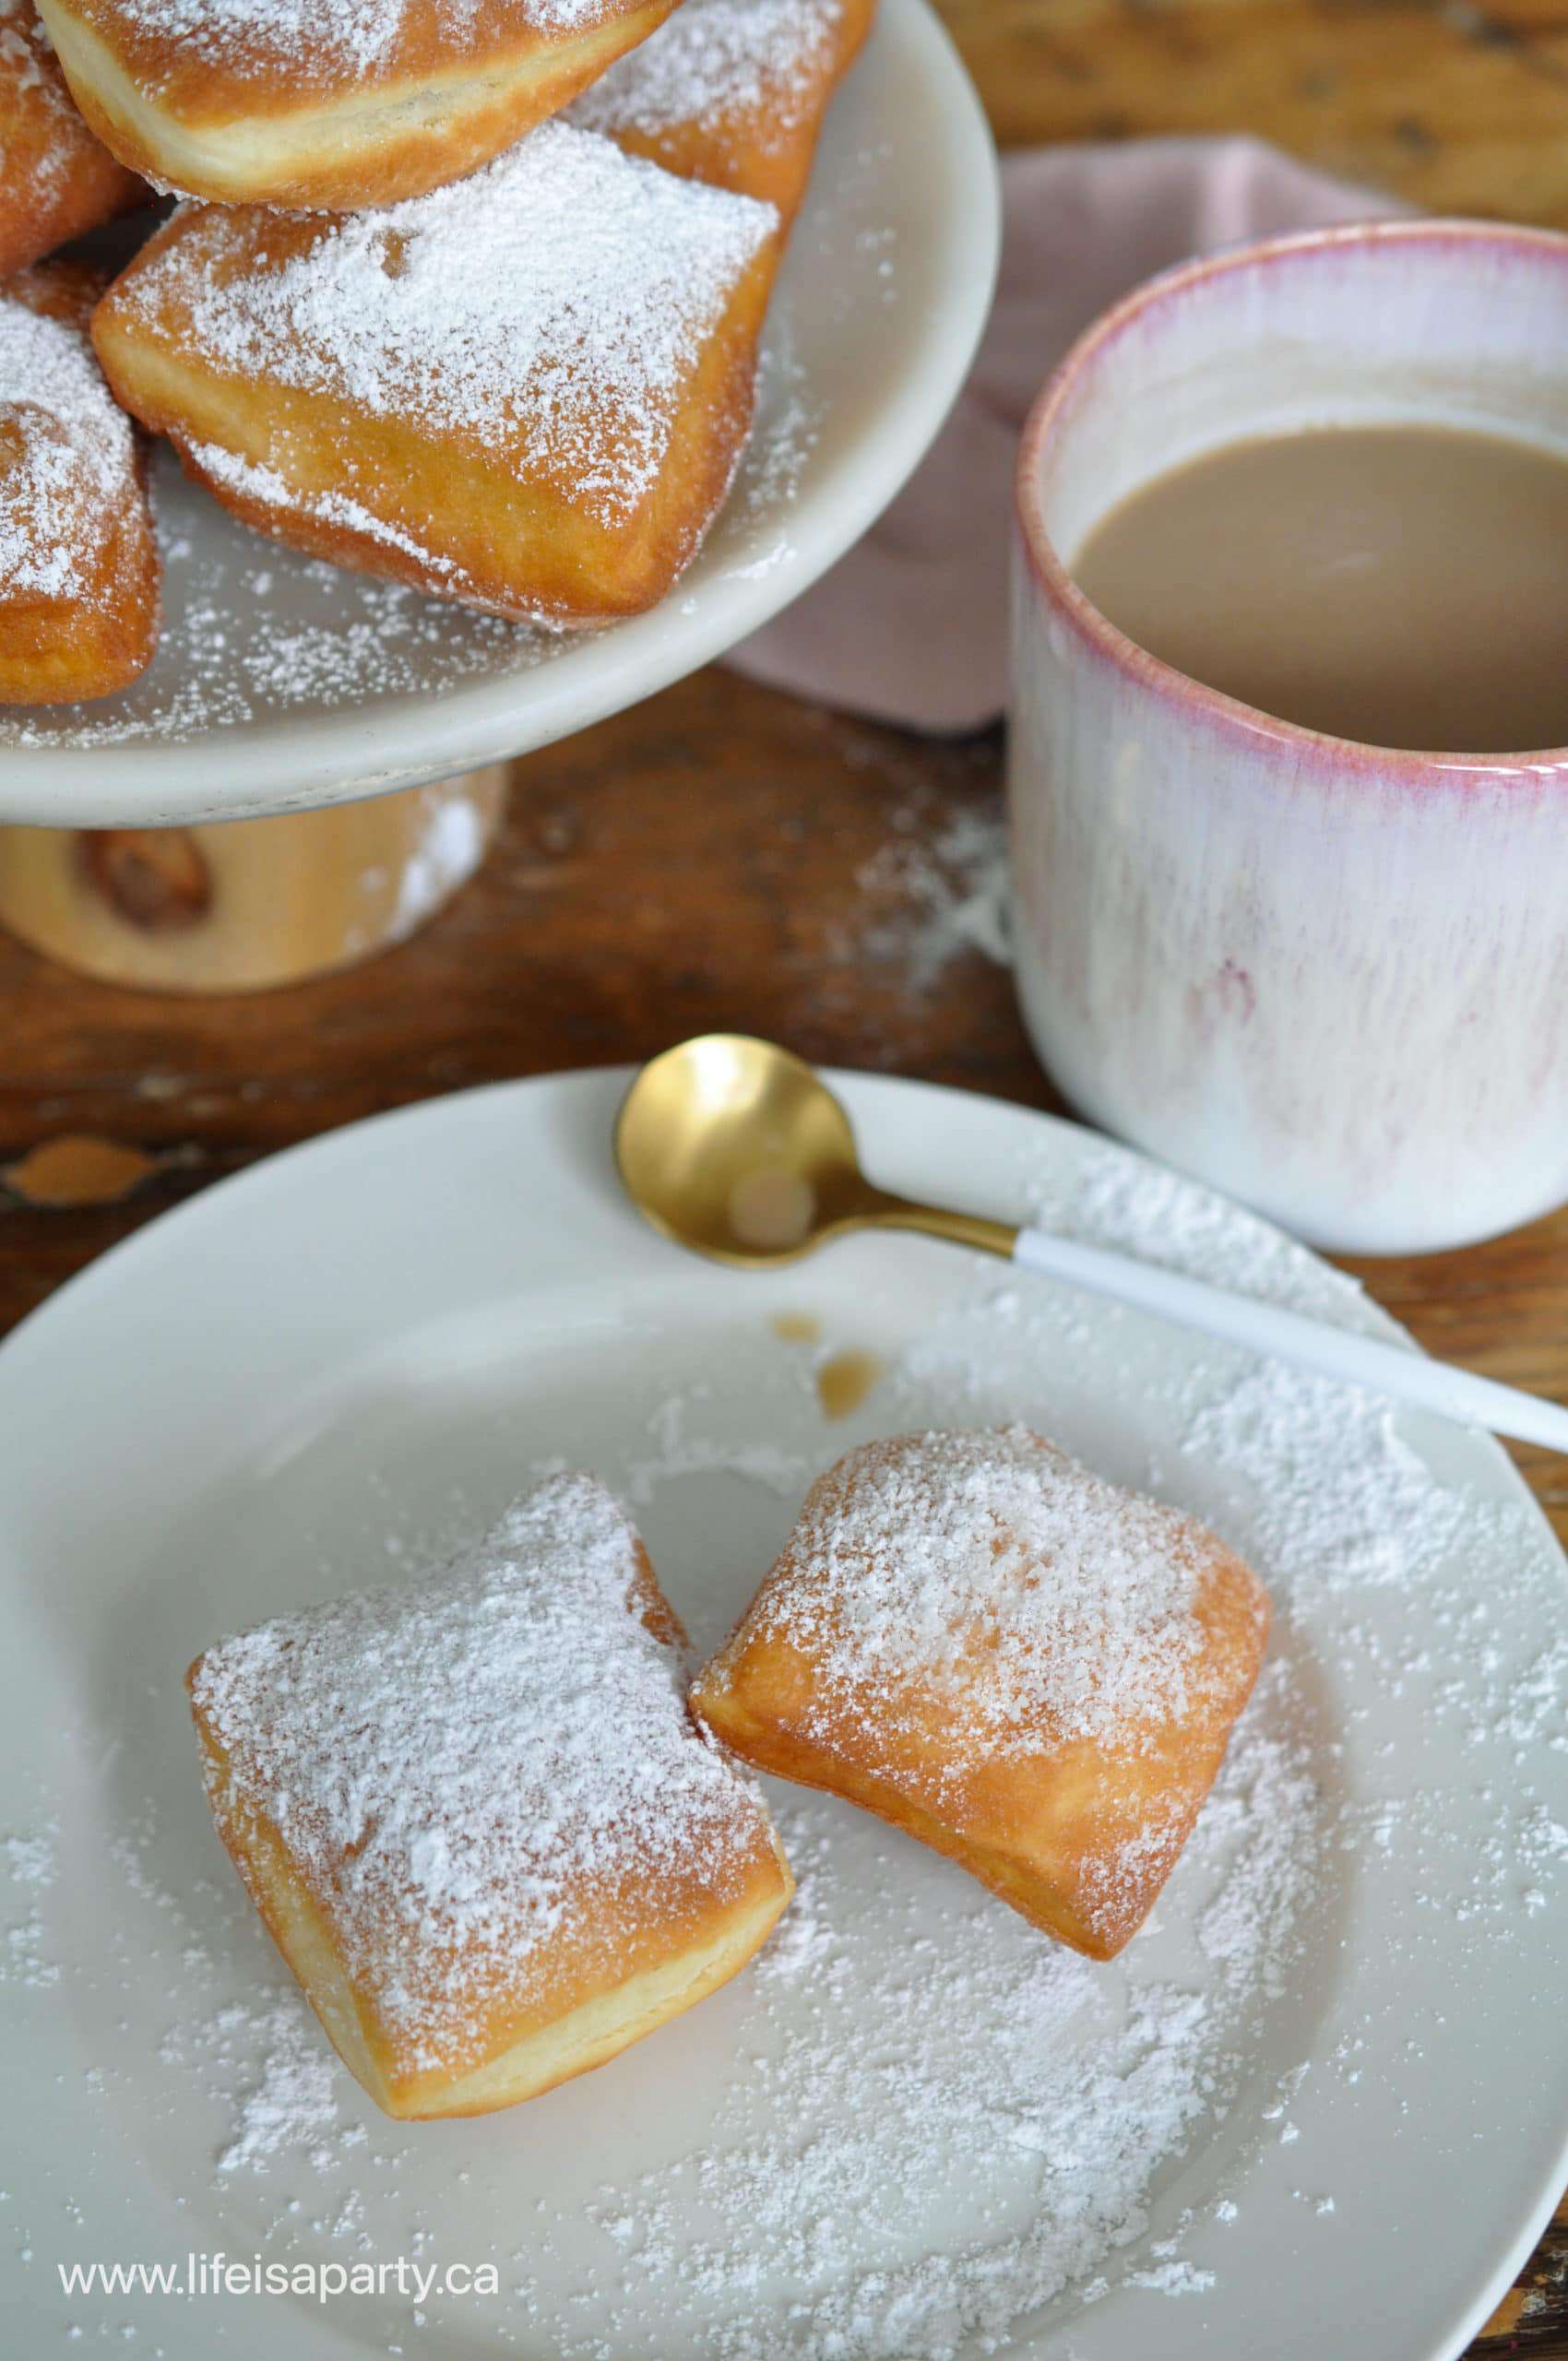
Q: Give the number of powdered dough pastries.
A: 7